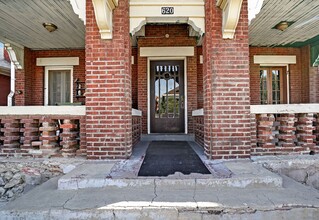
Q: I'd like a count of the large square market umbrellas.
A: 0